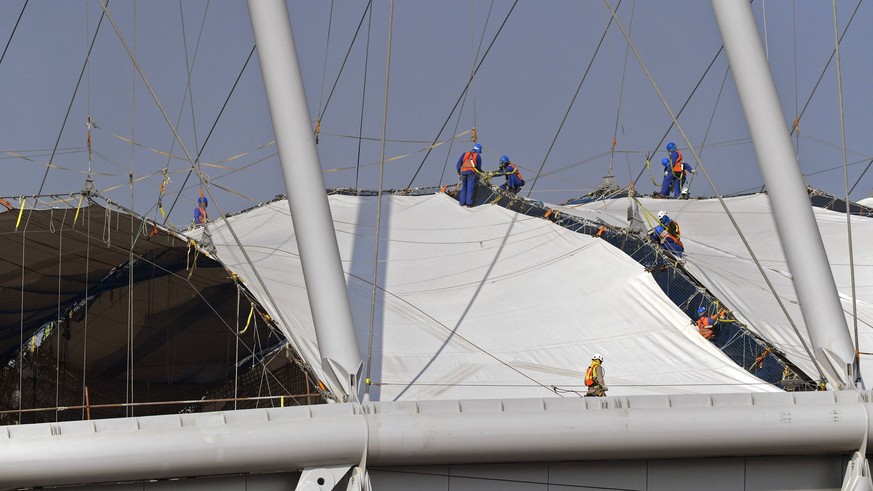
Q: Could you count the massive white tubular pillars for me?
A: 2